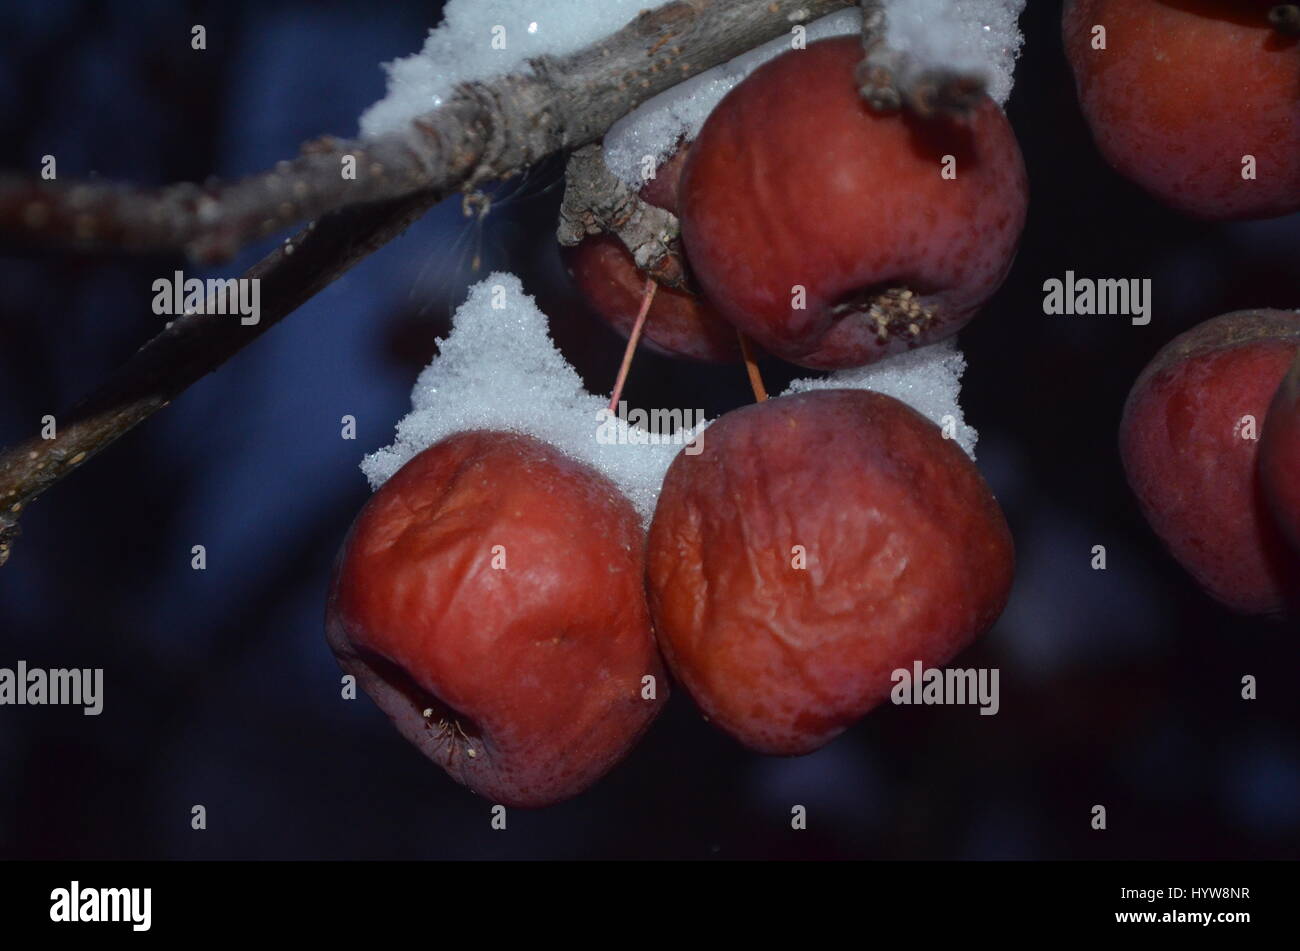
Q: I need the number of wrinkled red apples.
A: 2